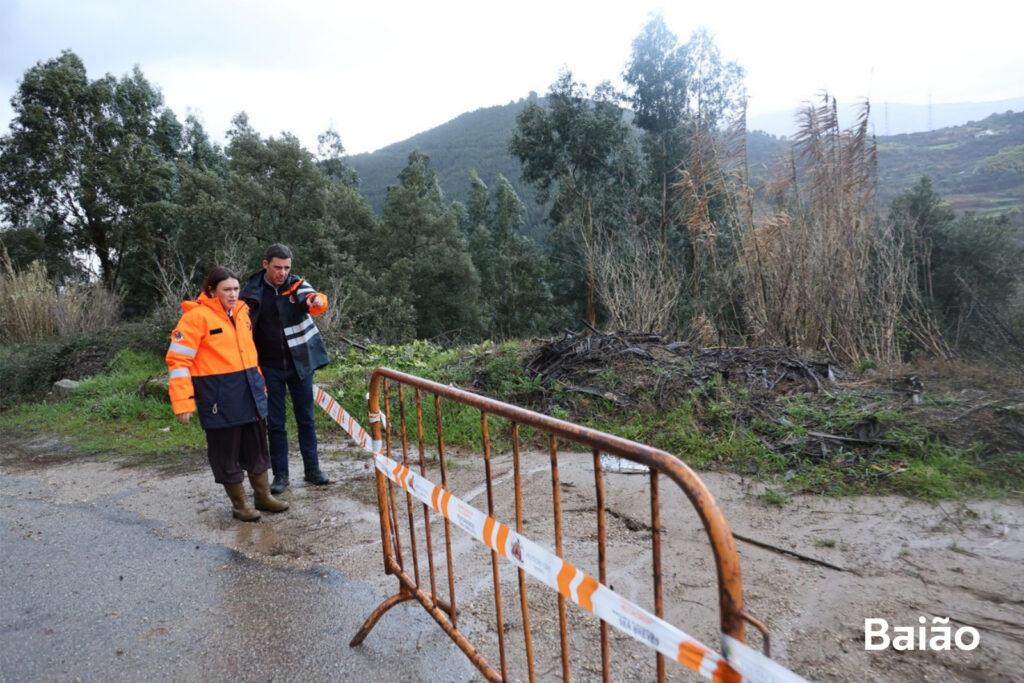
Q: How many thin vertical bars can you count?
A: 9